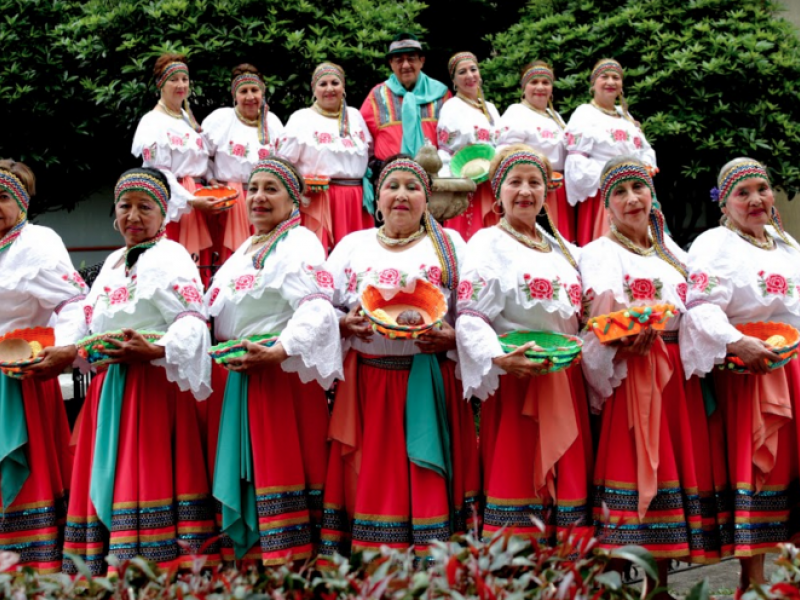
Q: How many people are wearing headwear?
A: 14